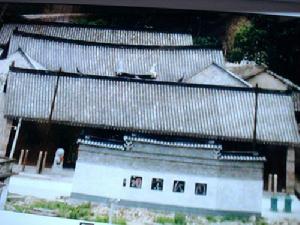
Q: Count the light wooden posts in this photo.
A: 6